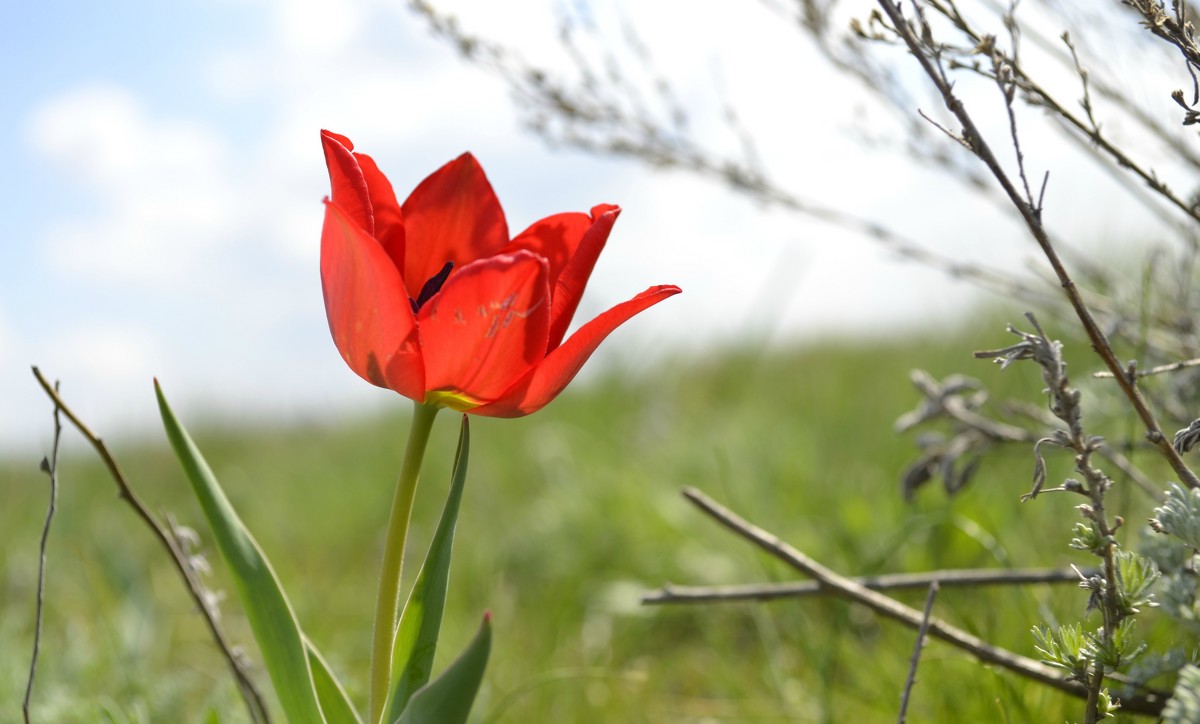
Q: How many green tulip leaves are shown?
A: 4